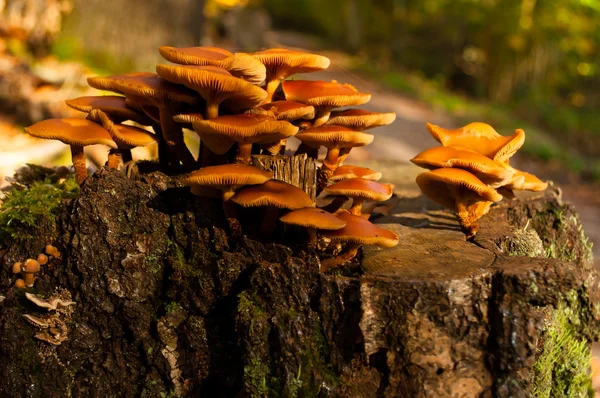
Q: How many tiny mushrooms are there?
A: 5